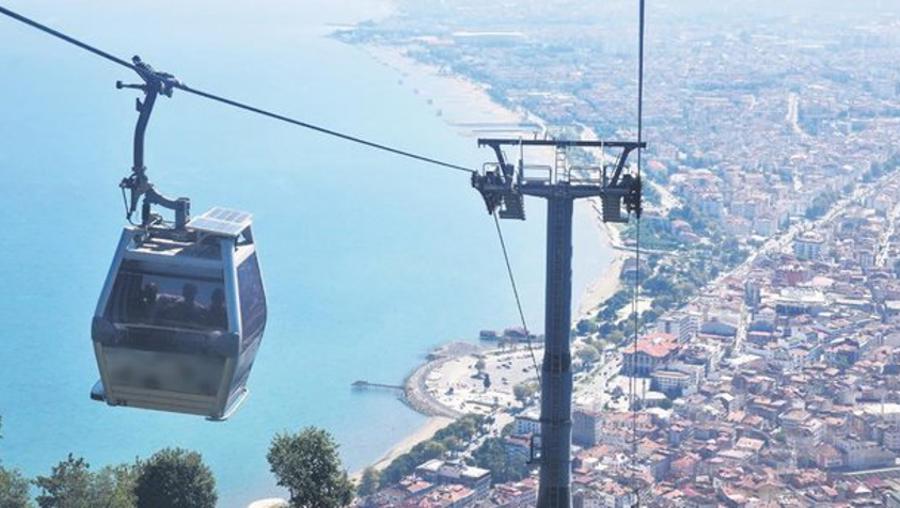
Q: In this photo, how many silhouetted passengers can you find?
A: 3